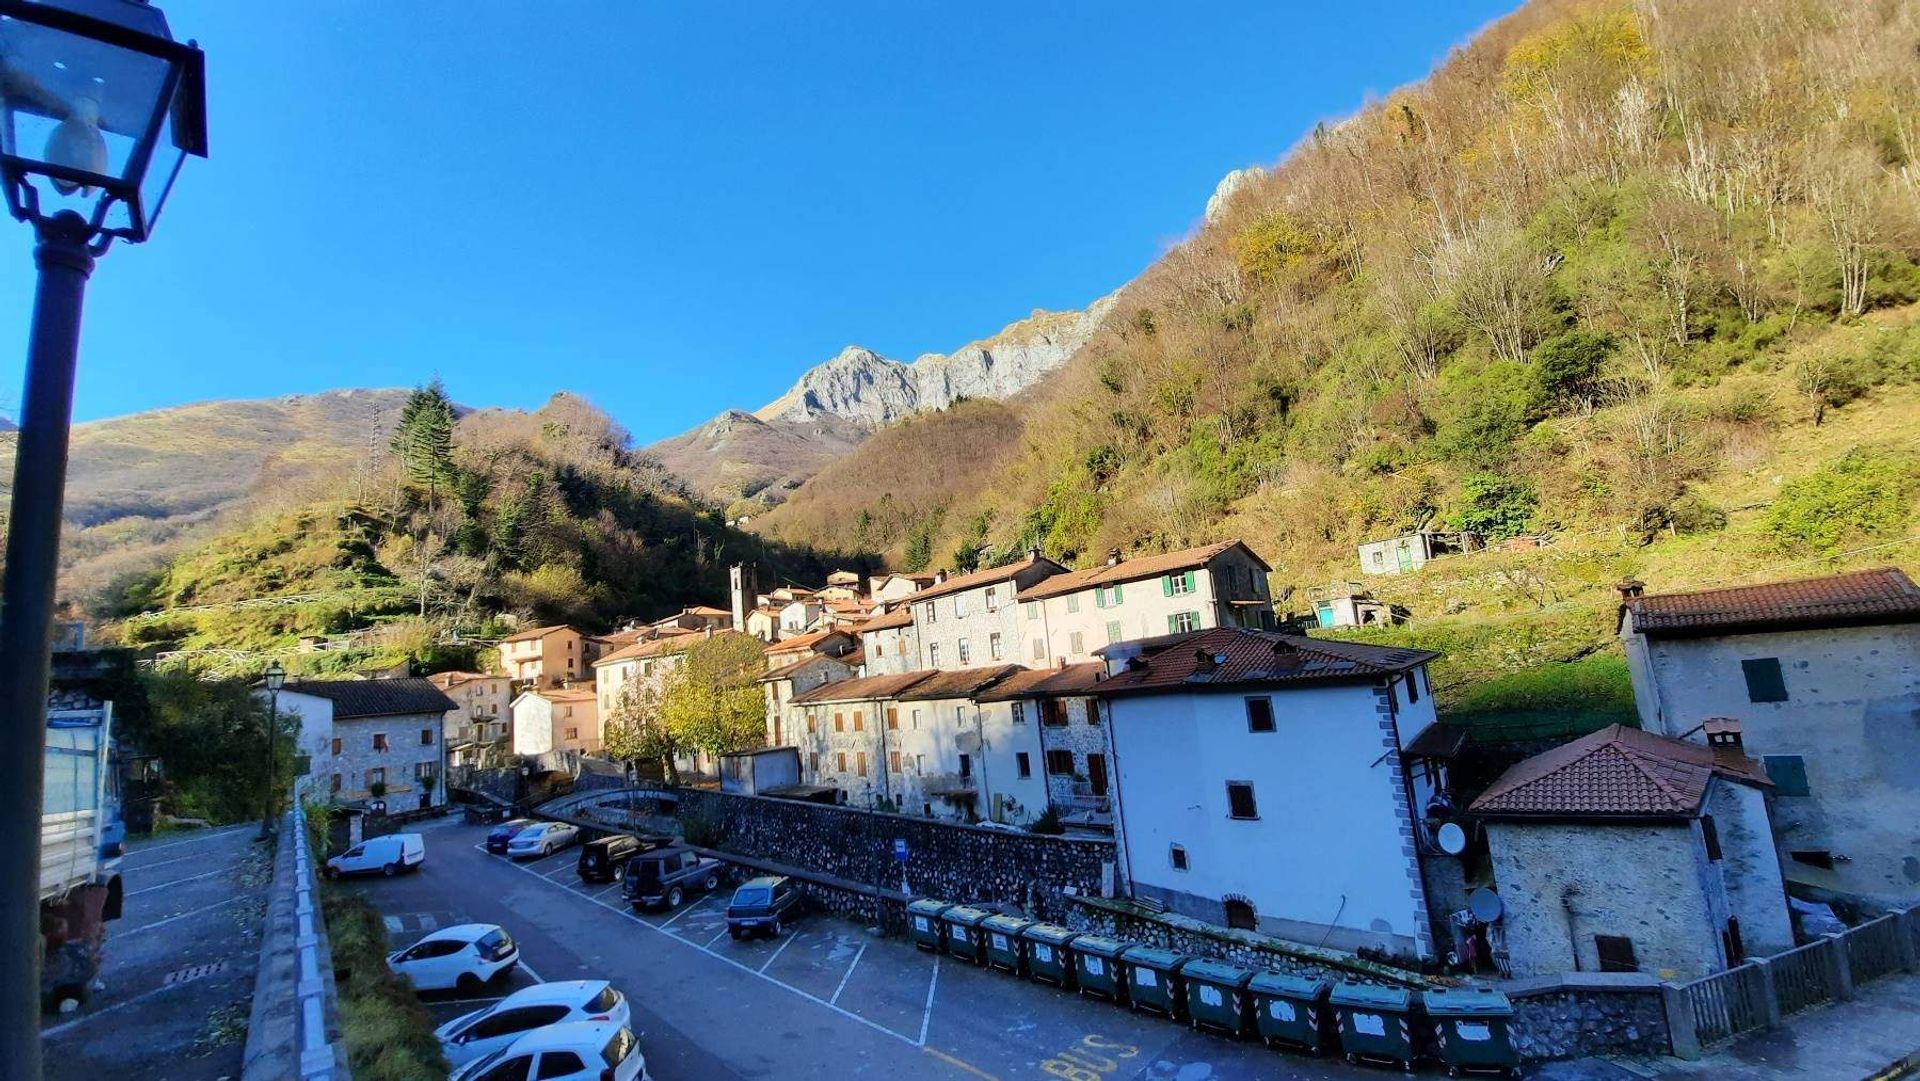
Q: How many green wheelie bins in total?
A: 10